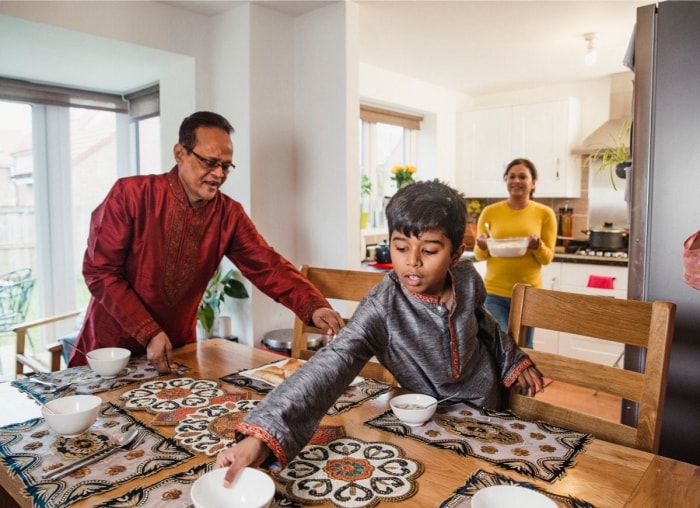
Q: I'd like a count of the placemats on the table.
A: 6